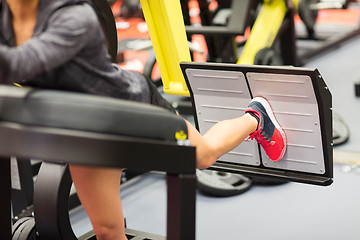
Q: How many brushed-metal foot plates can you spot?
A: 2